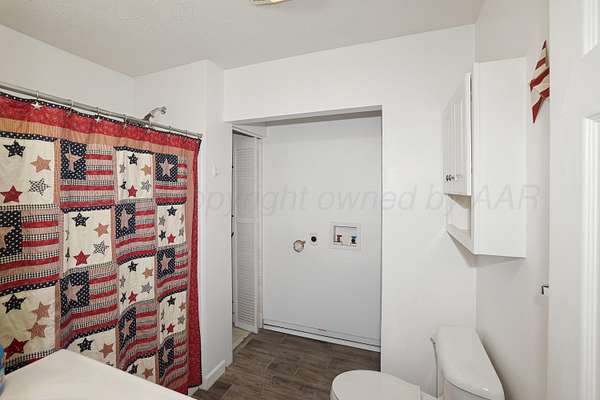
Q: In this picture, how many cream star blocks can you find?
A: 9